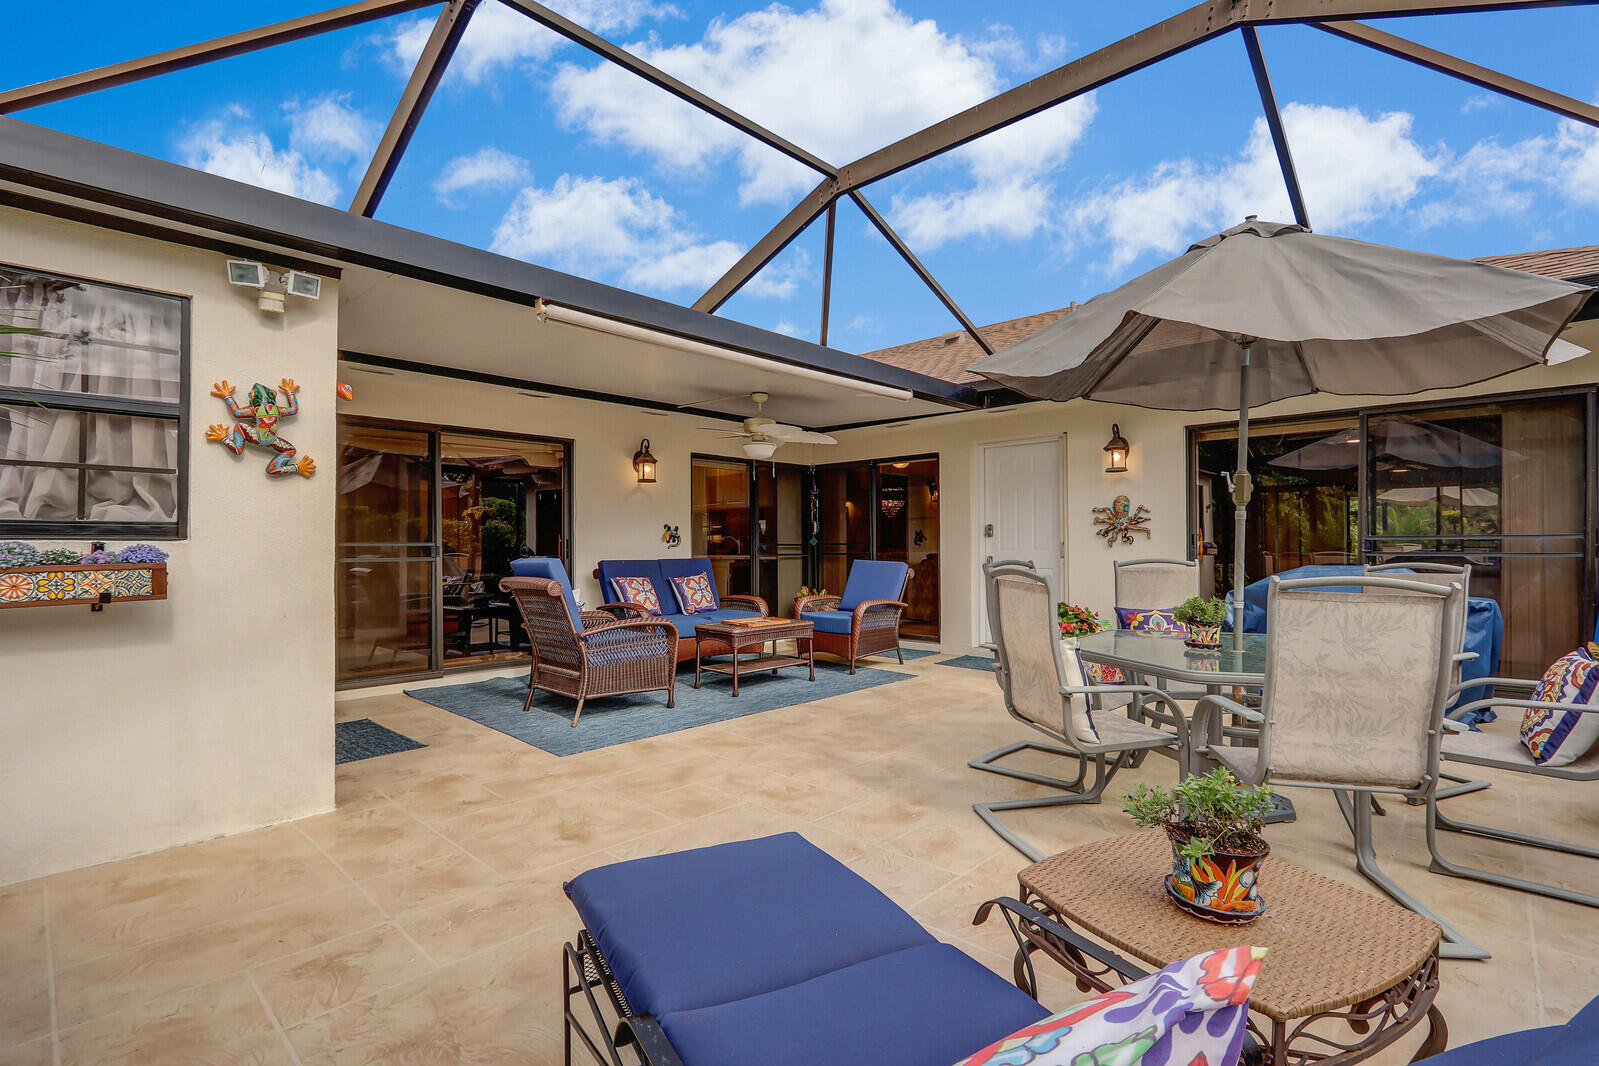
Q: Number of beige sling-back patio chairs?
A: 6